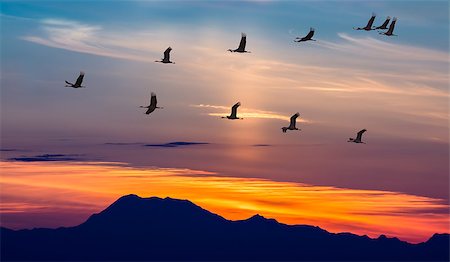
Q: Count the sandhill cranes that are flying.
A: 11